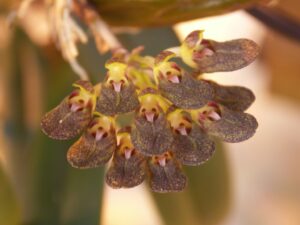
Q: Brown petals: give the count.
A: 11